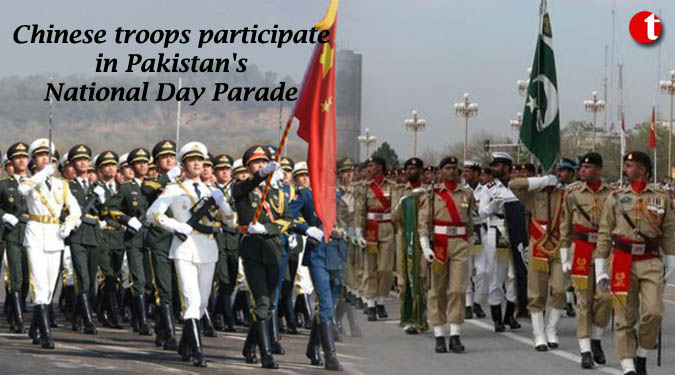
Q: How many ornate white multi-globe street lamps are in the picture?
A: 7